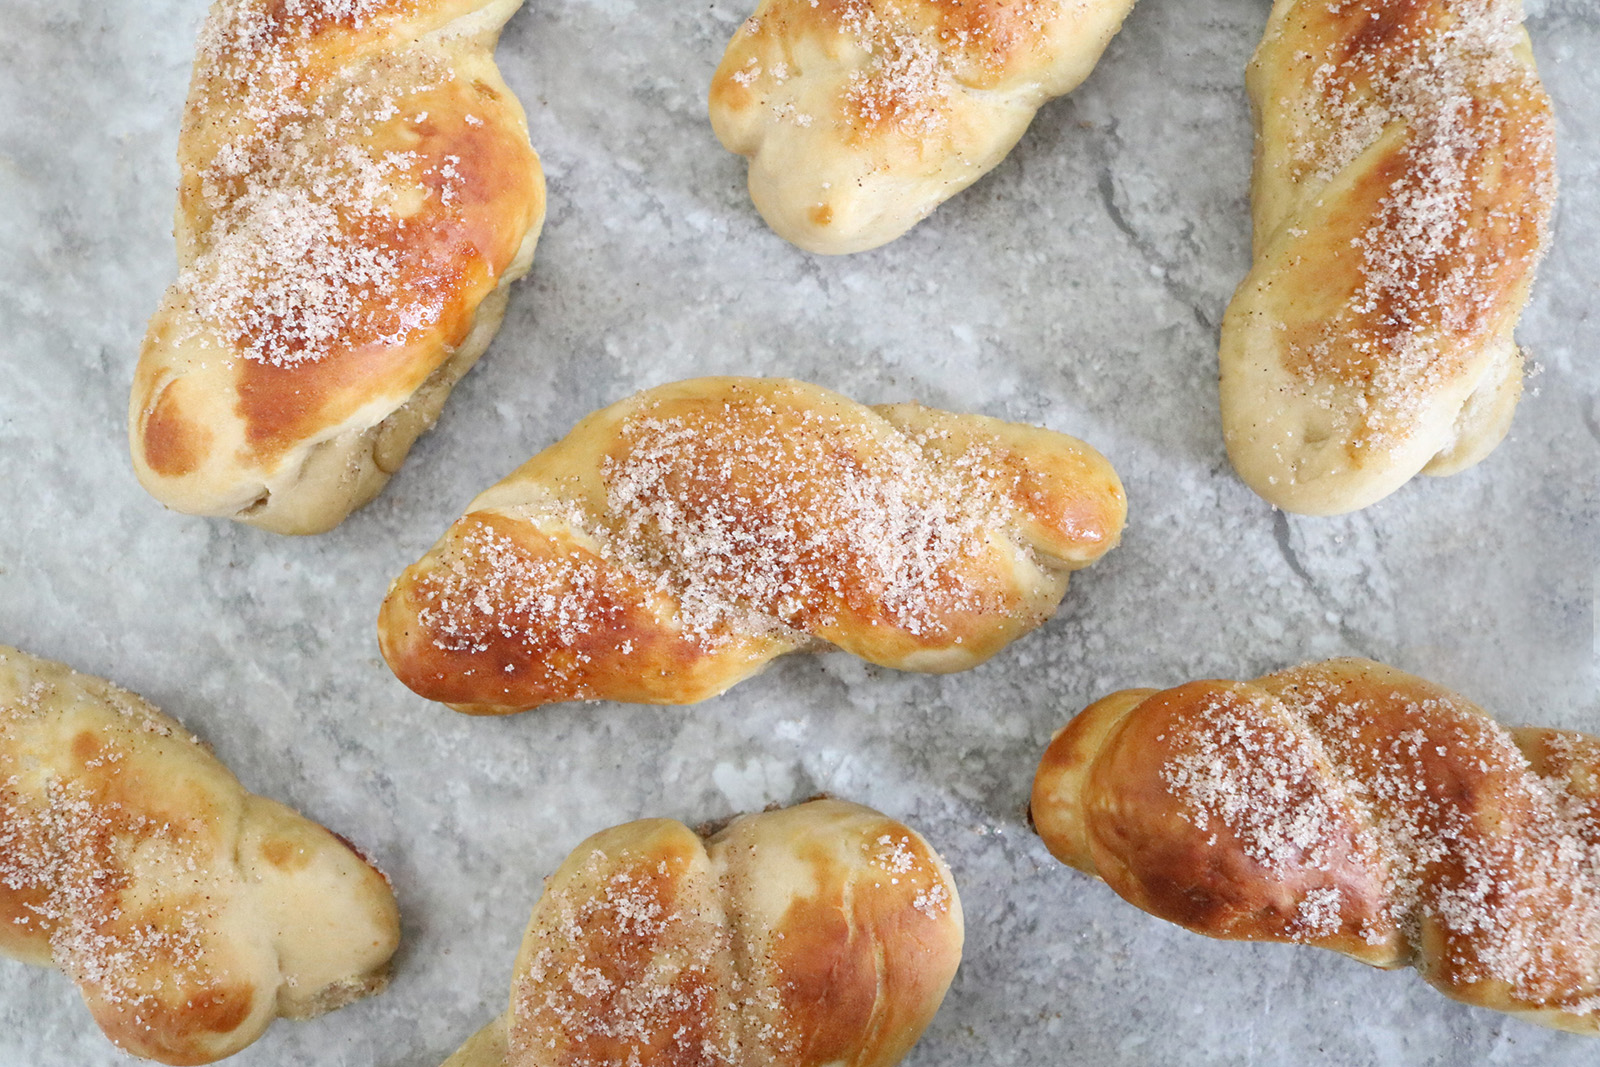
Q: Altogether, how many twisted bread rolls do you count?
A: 7